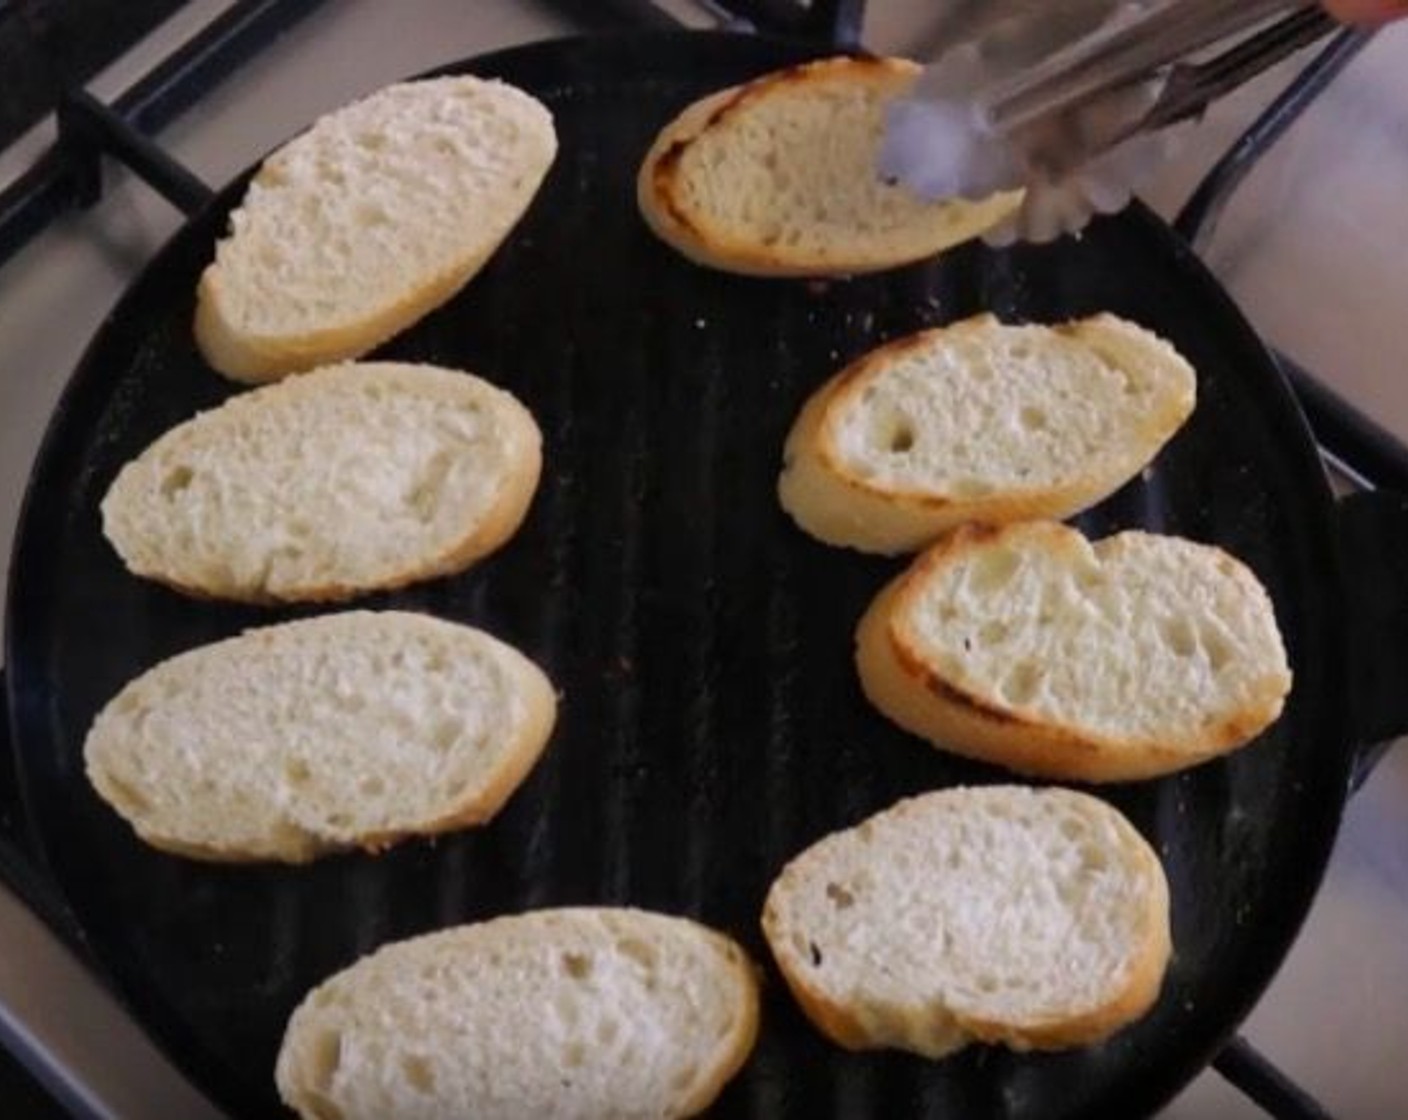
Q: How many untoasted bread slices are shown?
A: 5